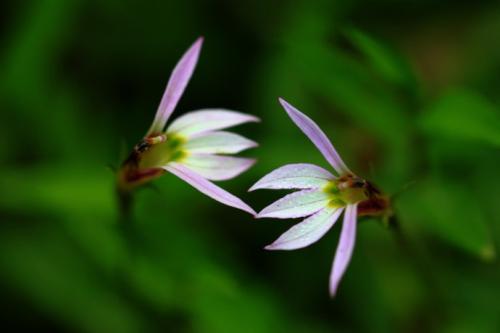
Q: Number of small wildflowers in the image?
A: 2